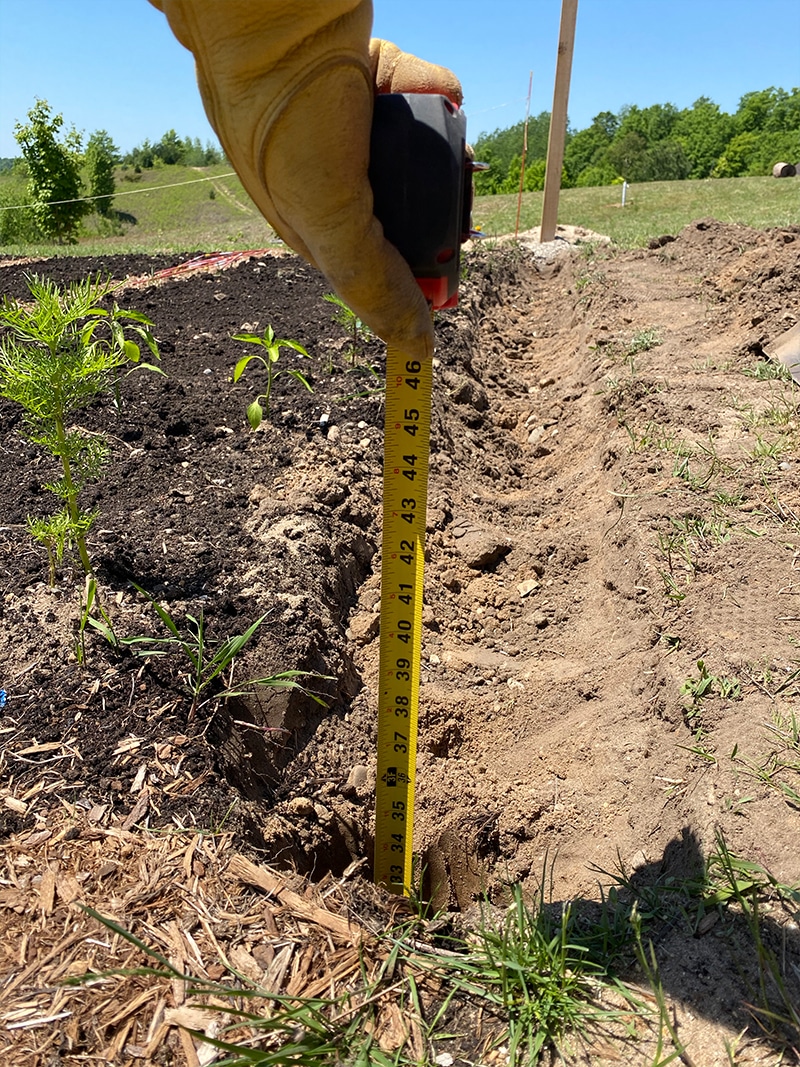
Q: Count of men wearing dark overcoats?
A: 0